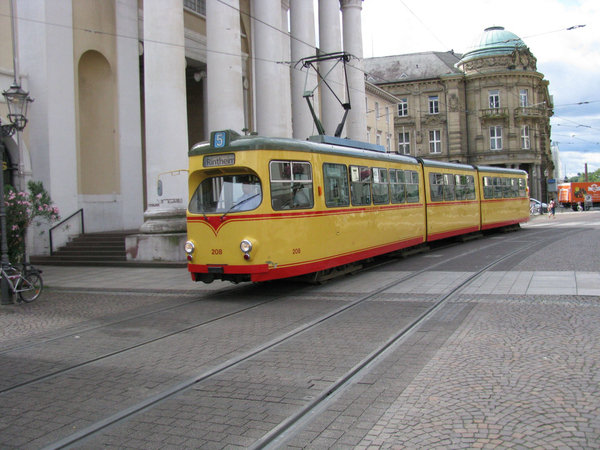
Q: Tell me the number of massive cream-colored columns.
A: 6